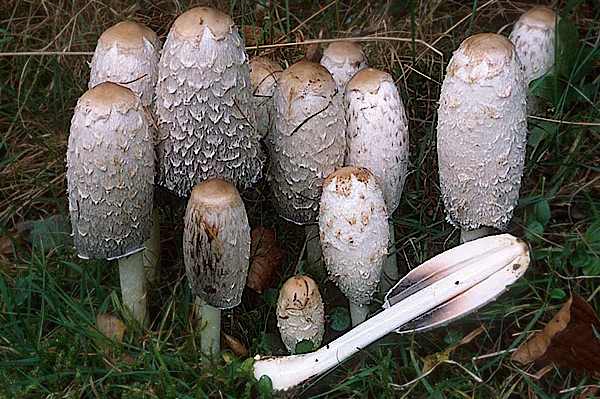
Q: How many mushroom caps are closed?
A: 12